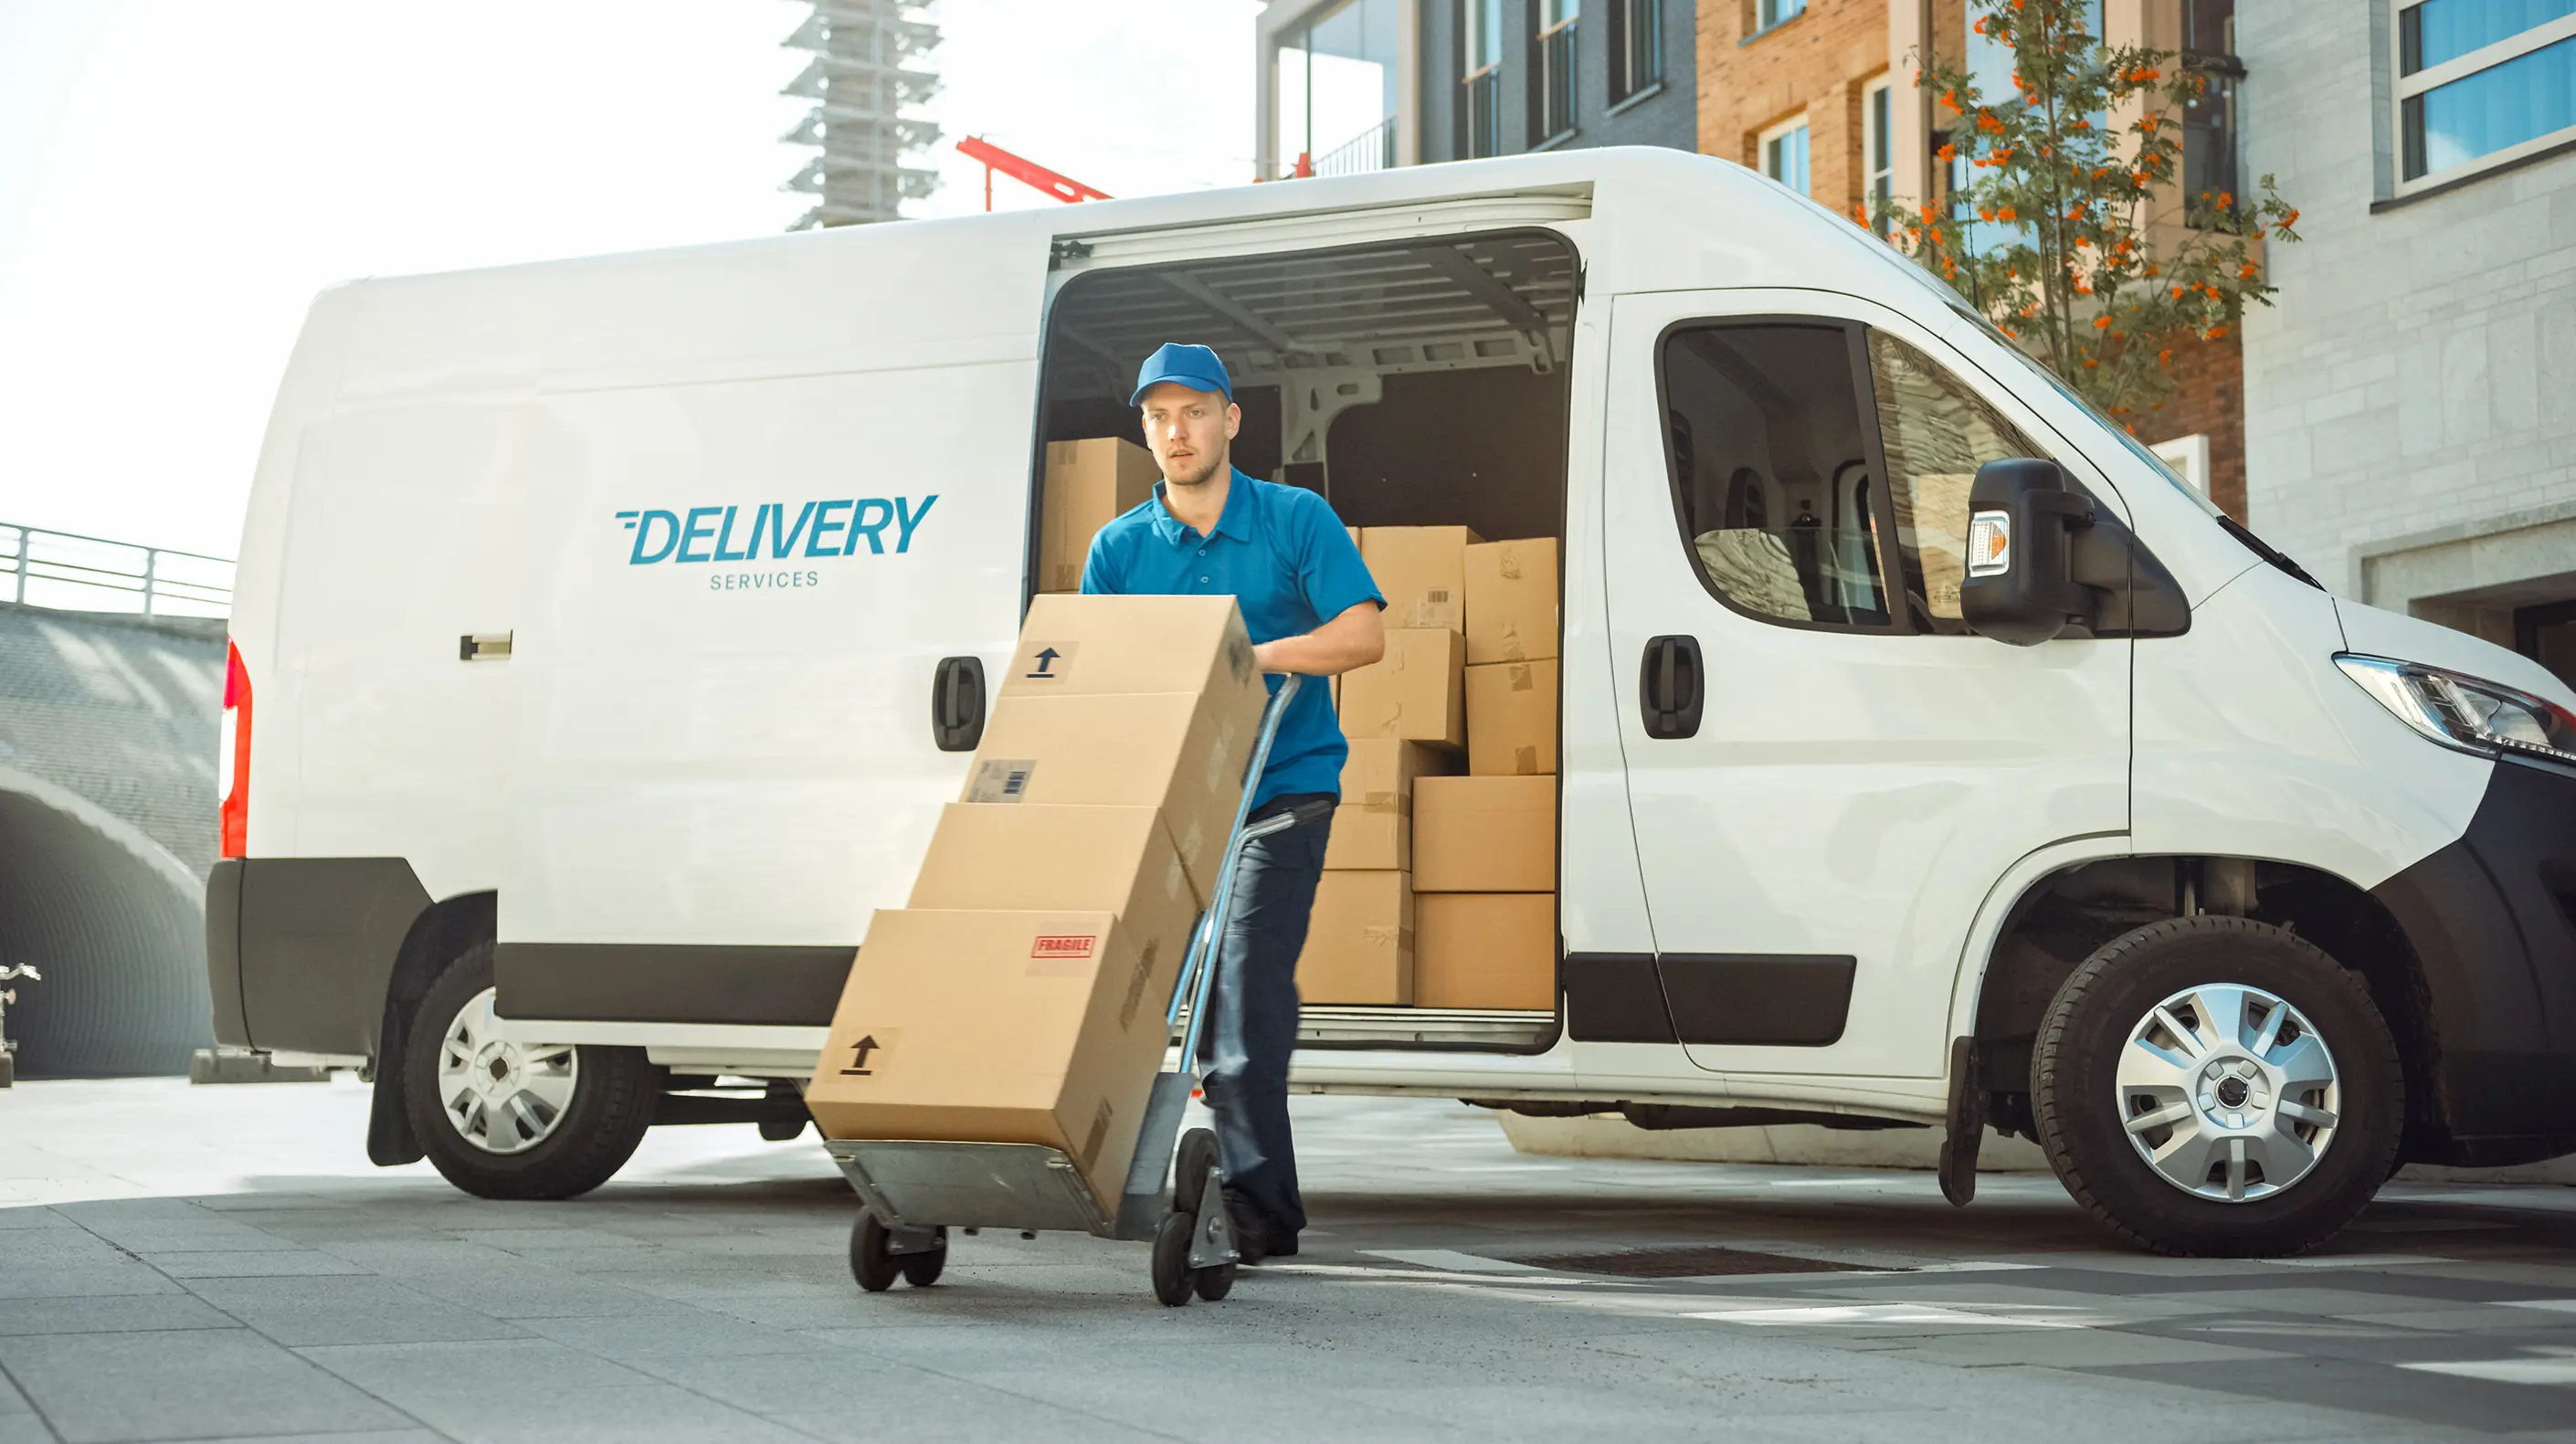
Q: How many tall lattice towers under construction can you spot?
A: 1